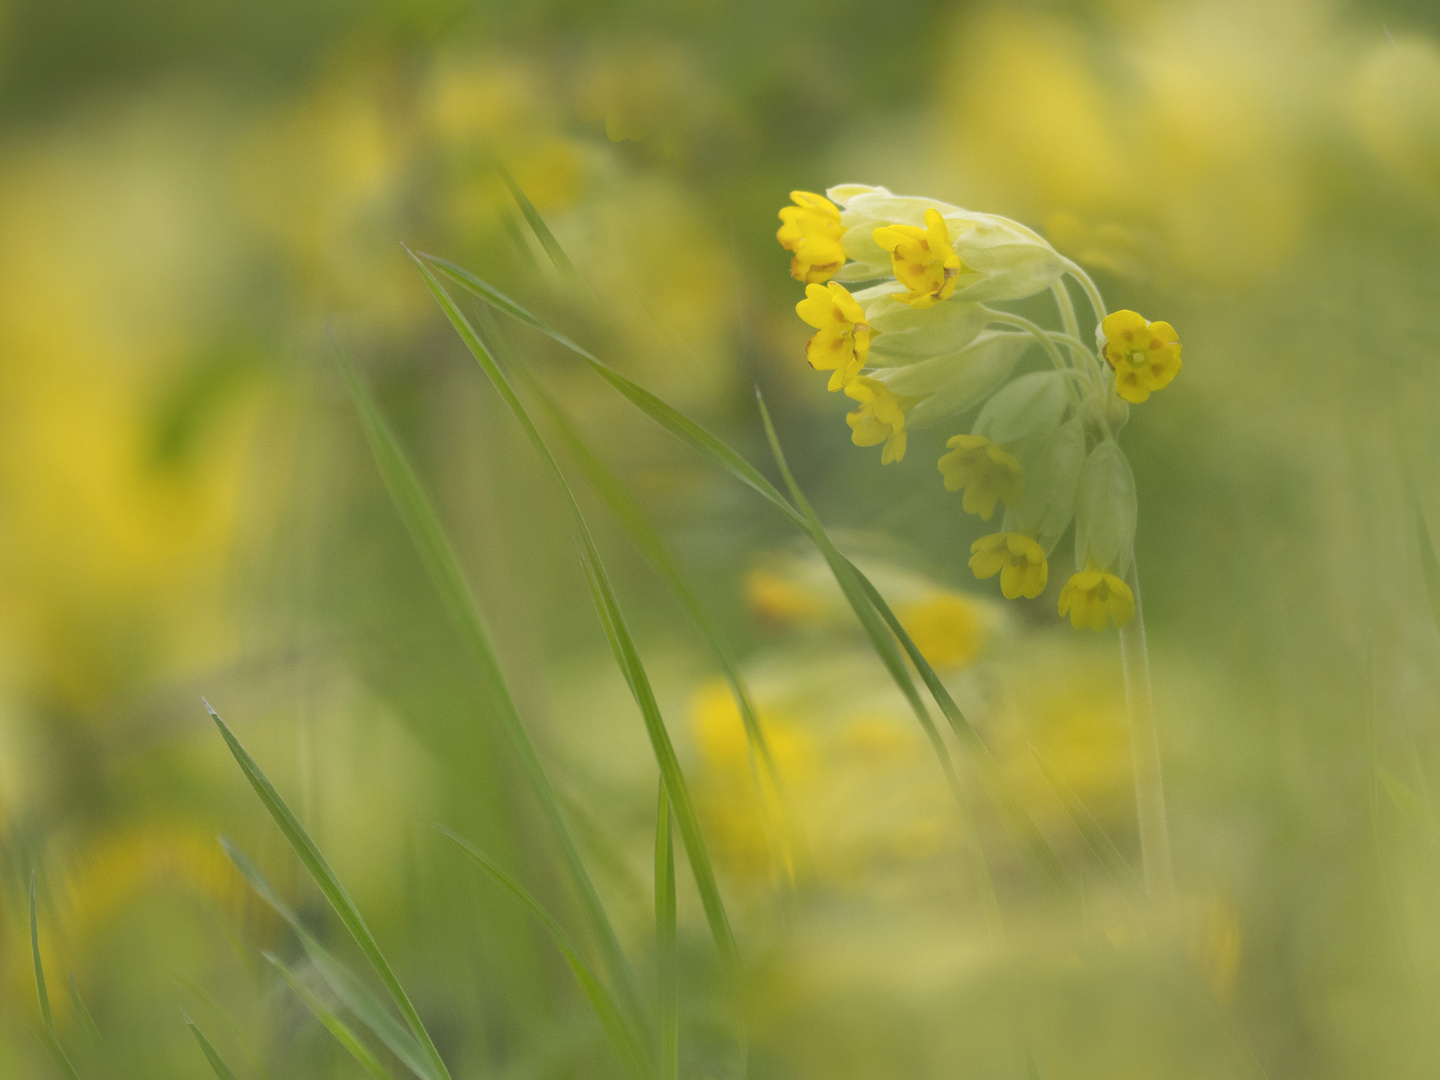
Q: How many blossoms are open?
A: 8